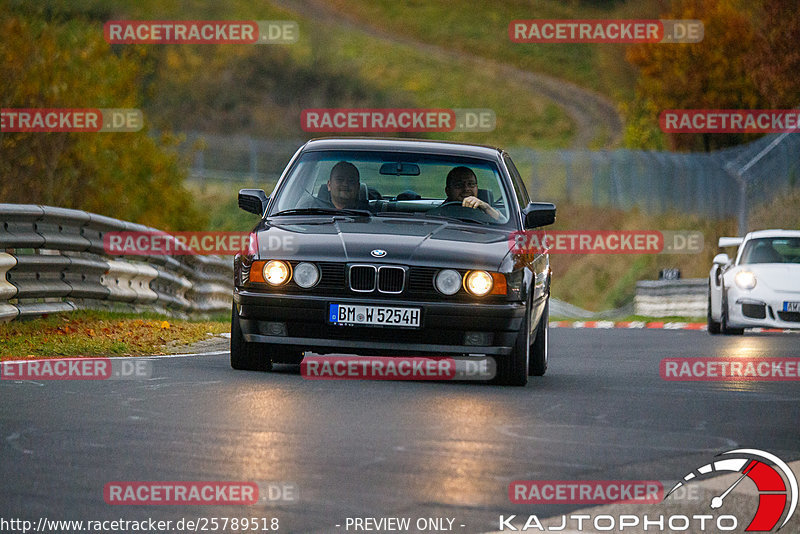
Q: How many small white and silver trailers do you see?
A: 0